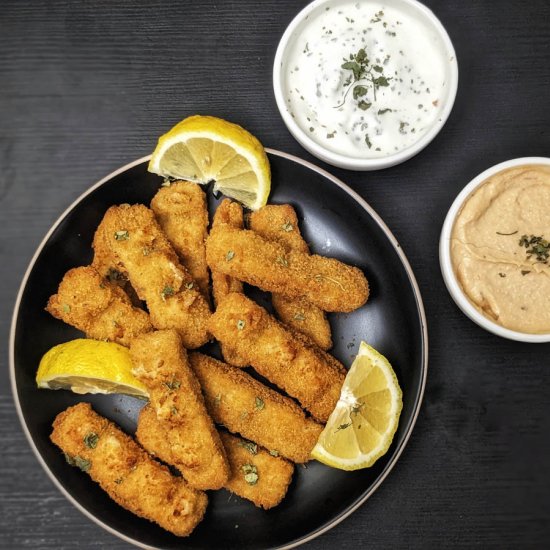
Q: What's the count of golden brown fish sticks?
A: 12